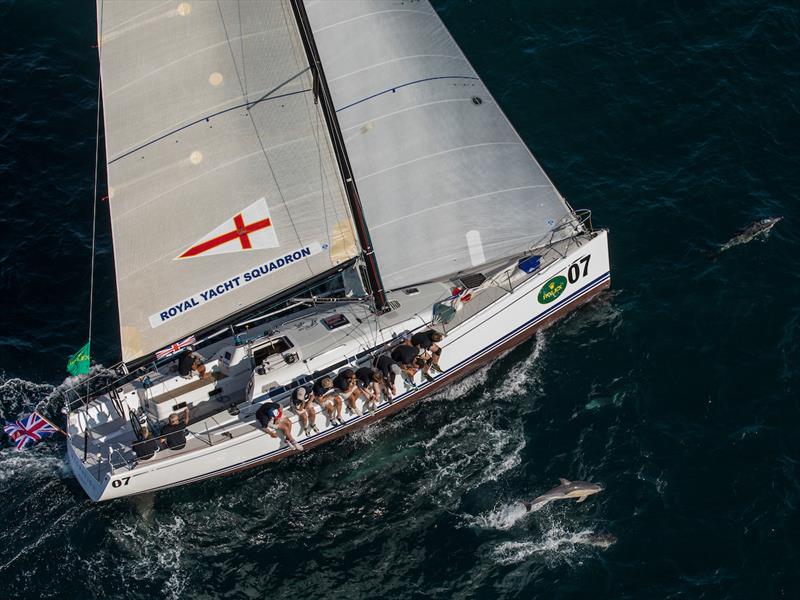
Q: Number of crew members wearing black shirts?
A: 11